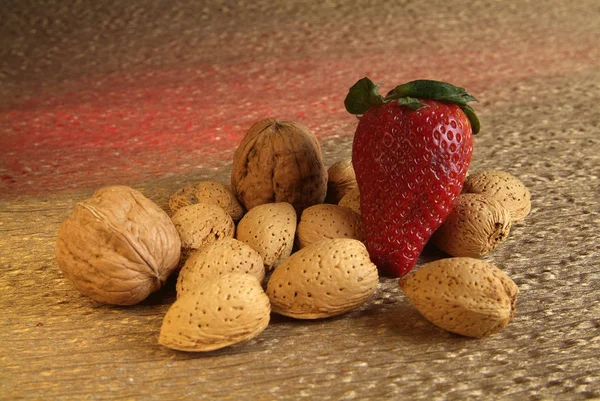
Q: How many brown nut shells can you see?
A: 14